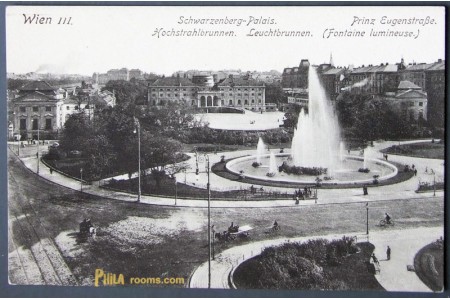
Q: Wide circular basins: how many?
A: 1